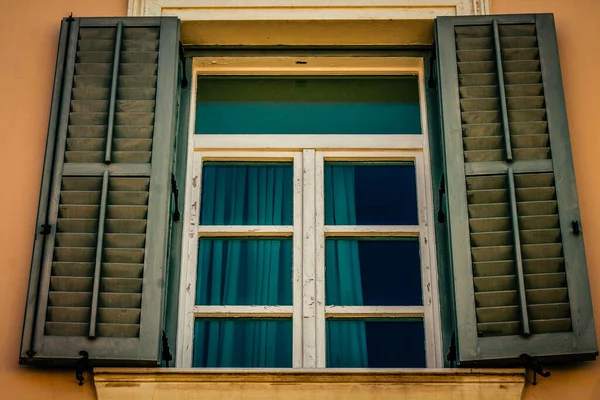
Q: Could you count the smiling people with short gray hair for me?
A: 0